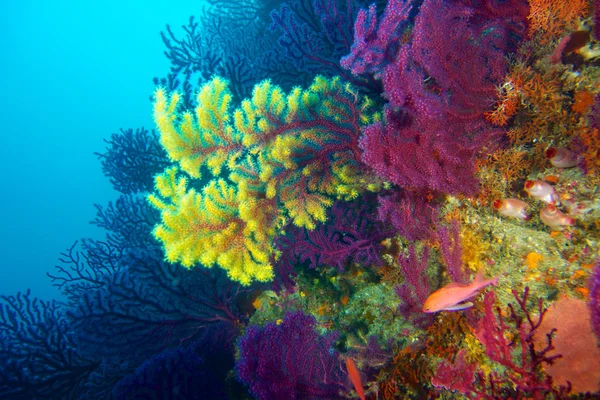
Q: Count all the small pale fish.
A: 4